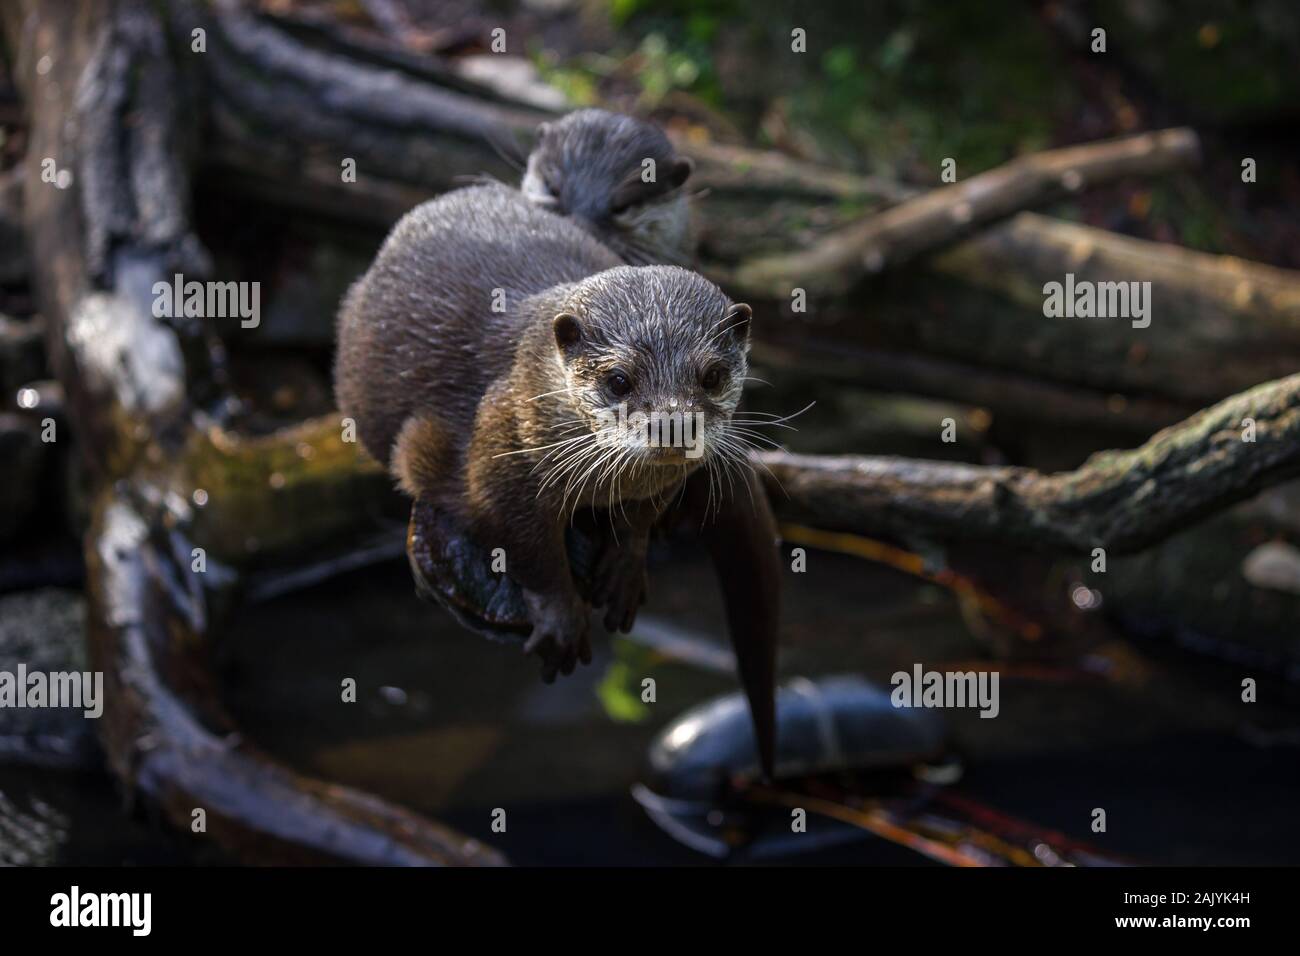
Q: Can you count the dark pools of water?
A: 1